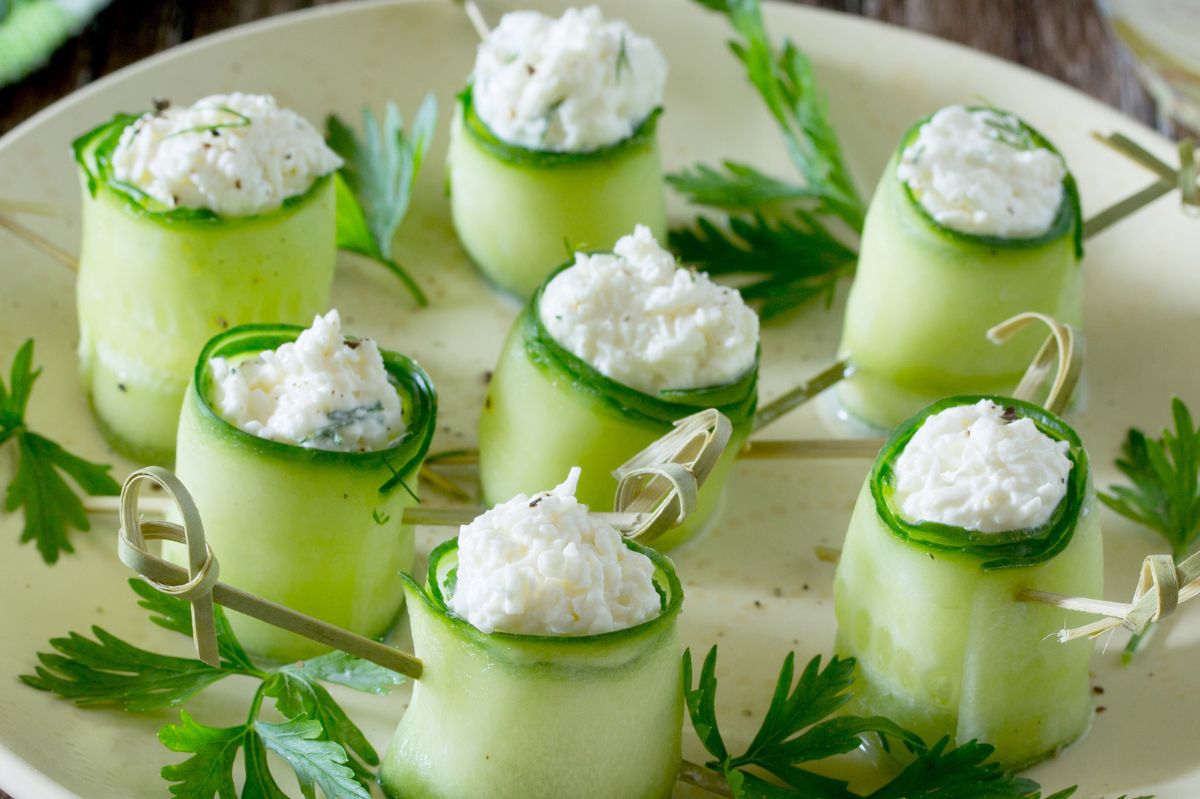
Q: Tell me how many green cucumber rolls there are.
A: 7